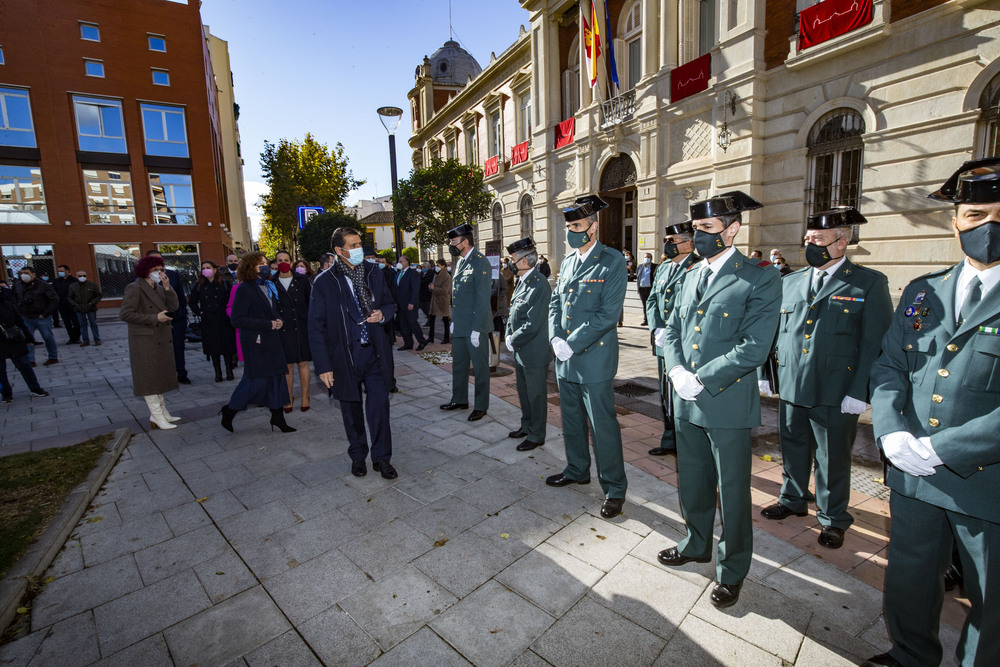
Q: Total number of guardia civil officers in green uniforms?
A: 7